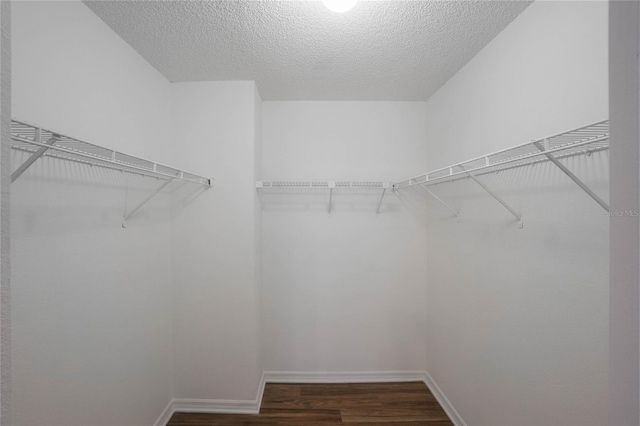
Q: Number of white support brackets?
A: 7